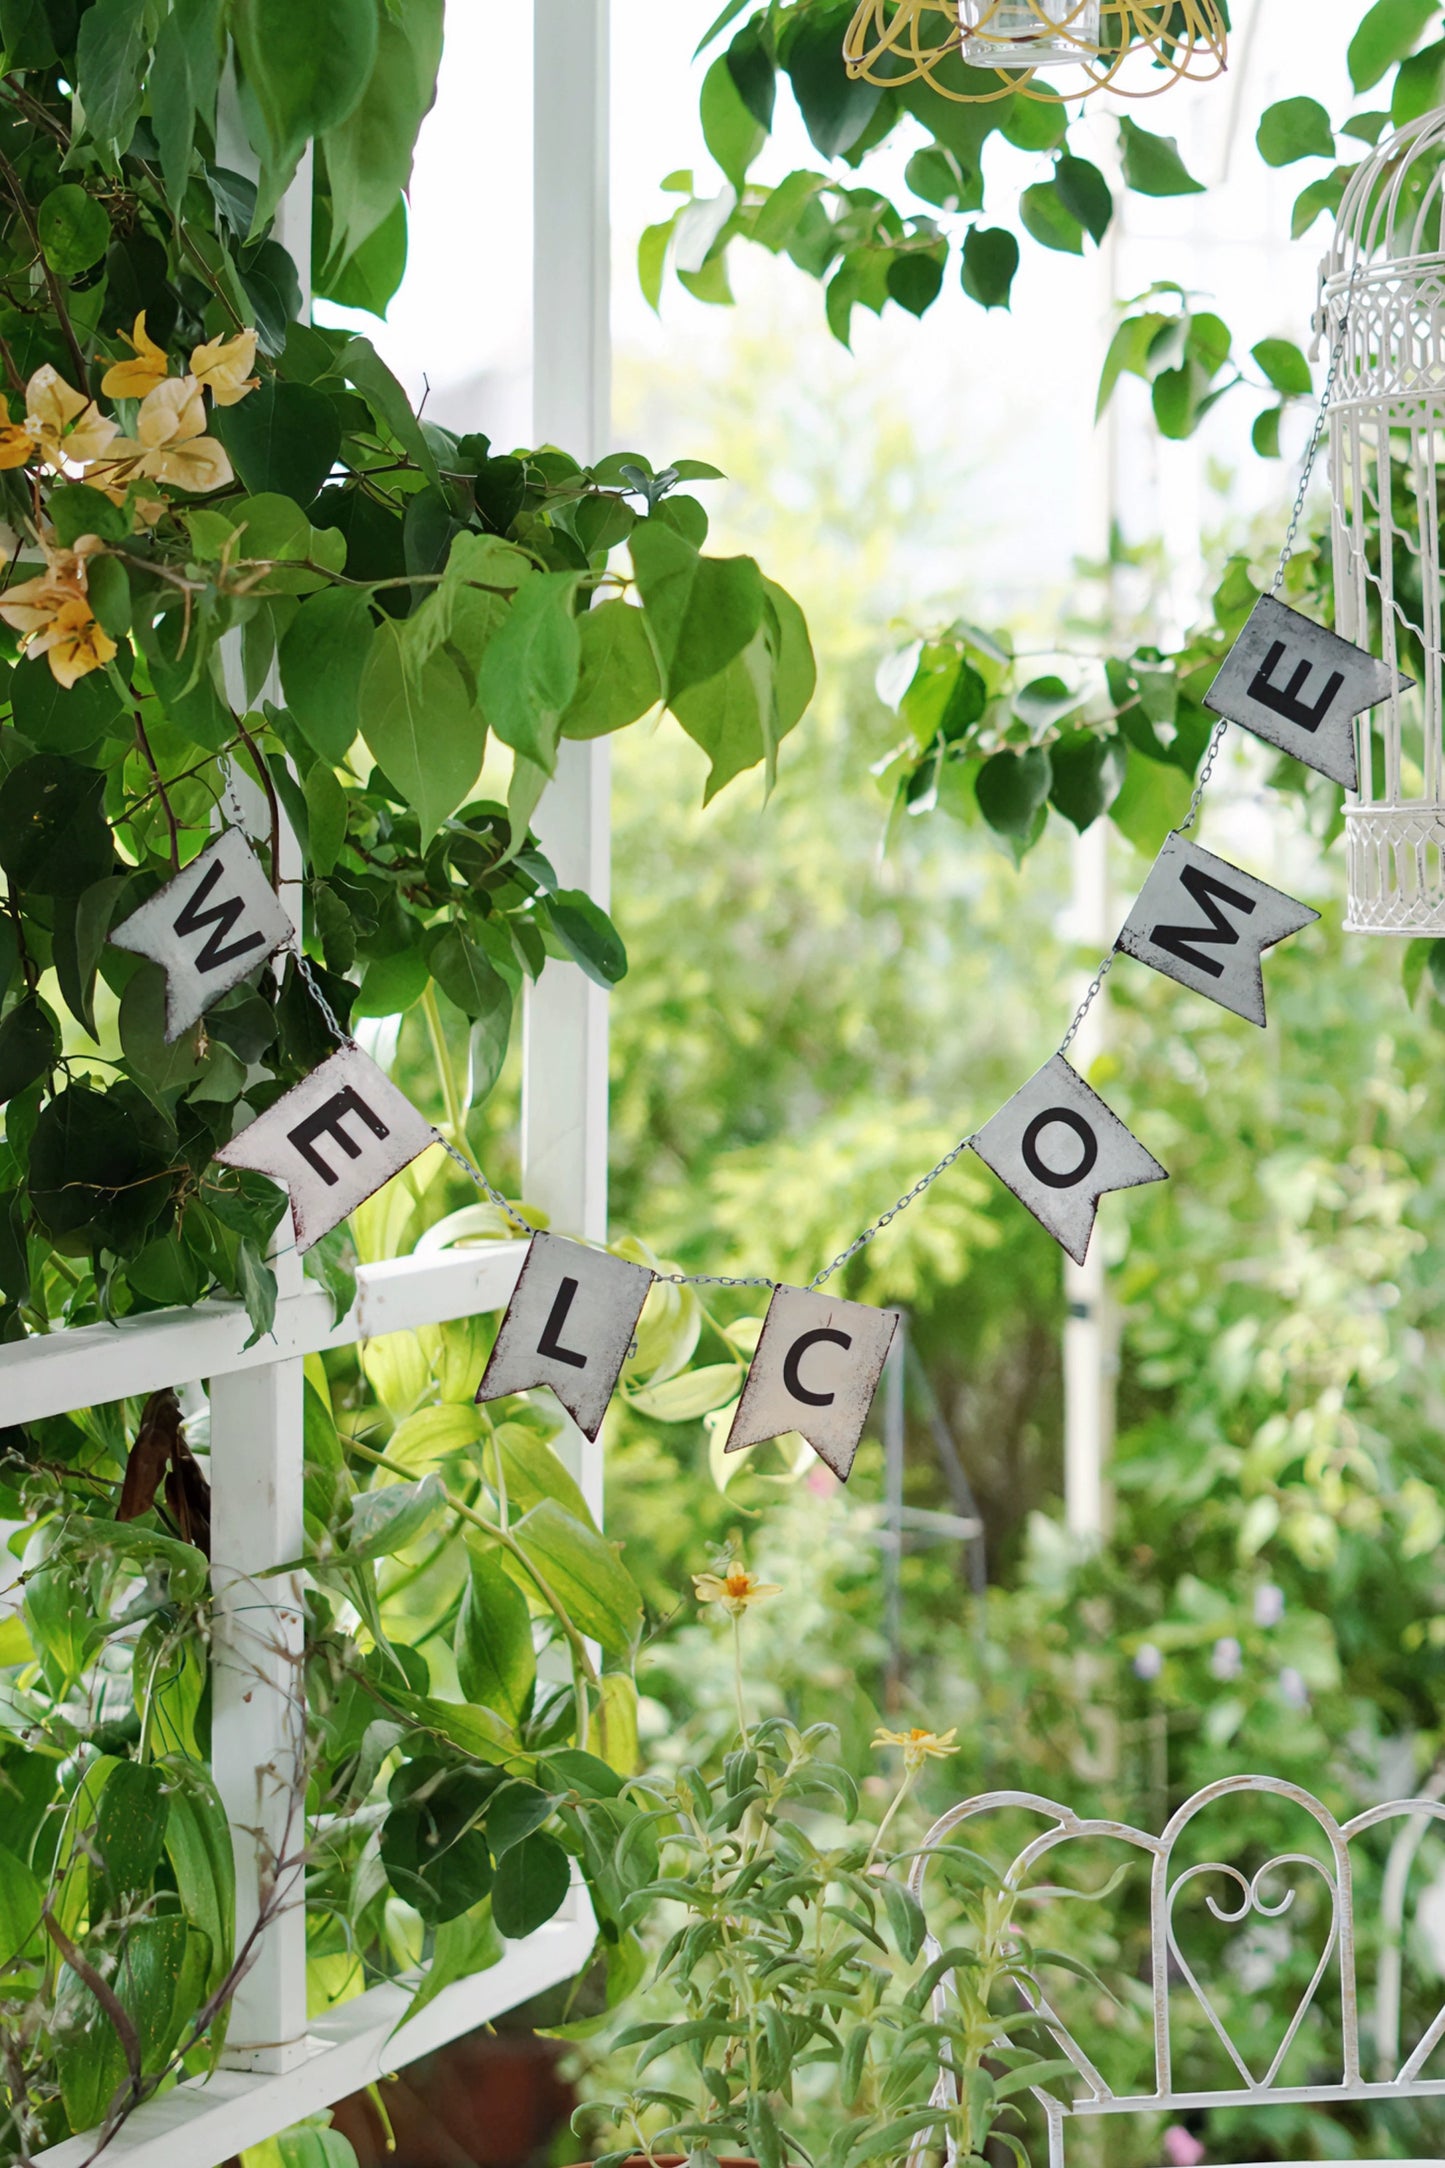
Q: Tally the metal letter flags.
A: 7